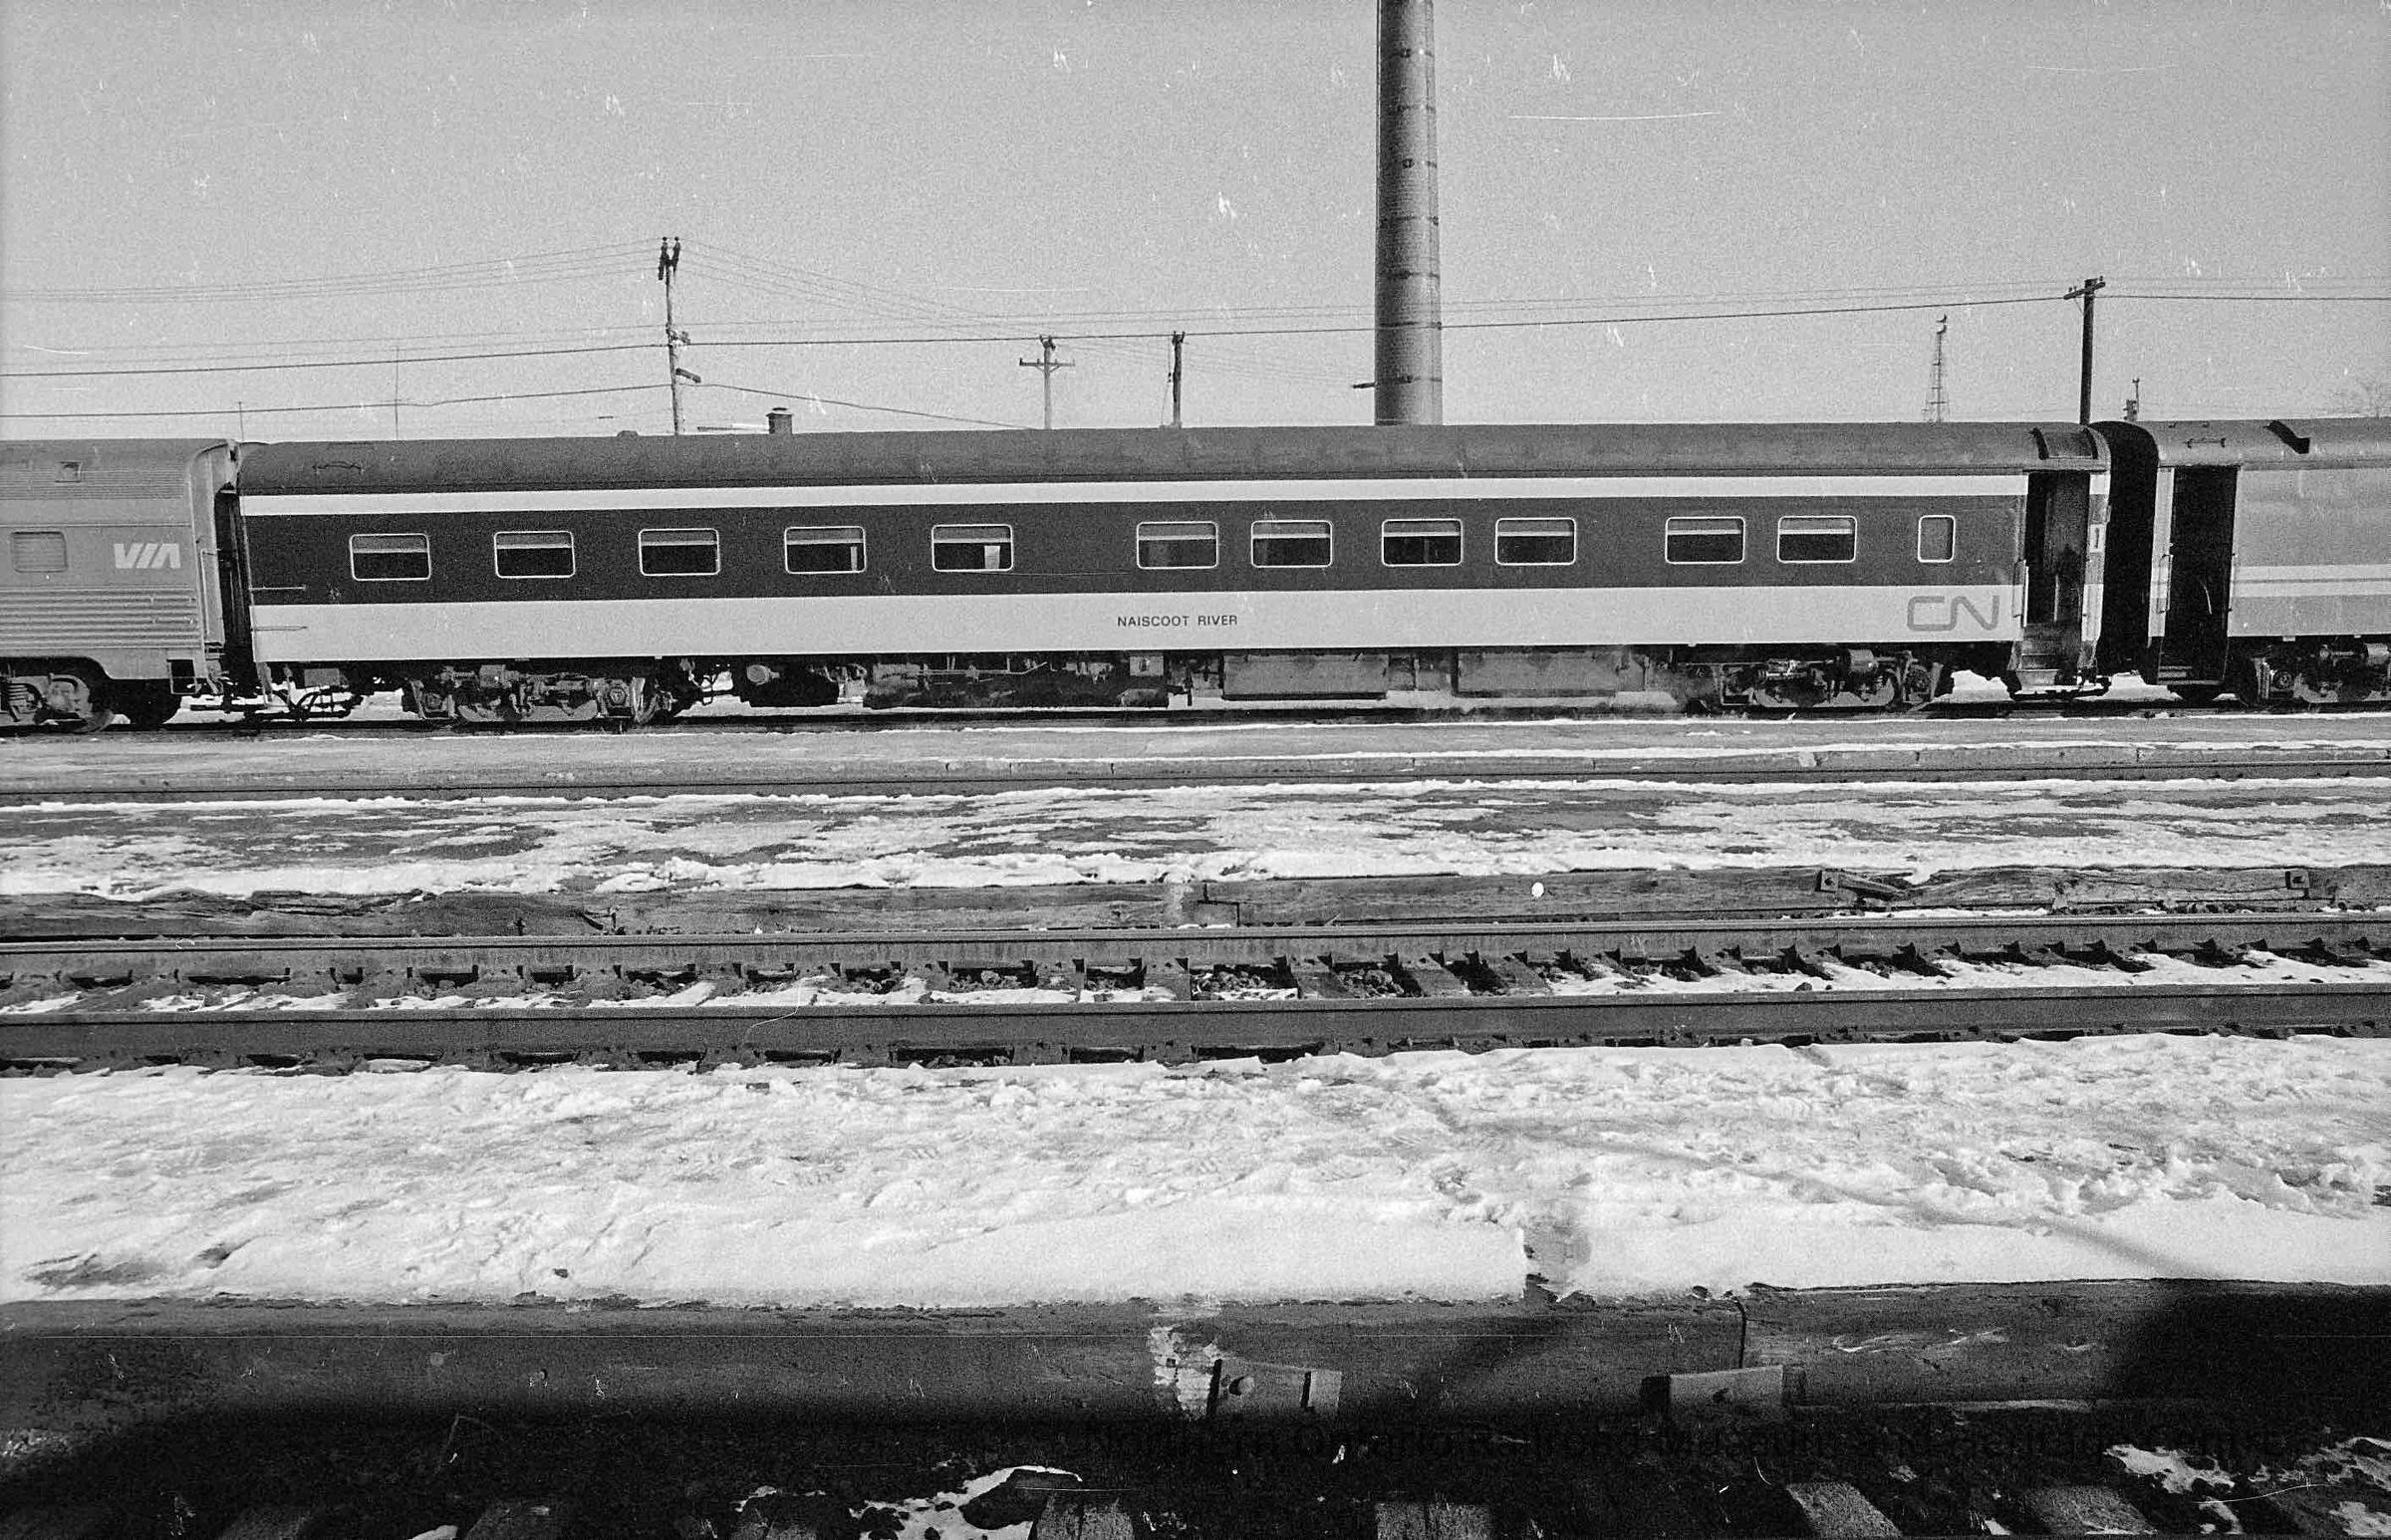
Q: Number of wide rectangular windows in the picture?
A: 11